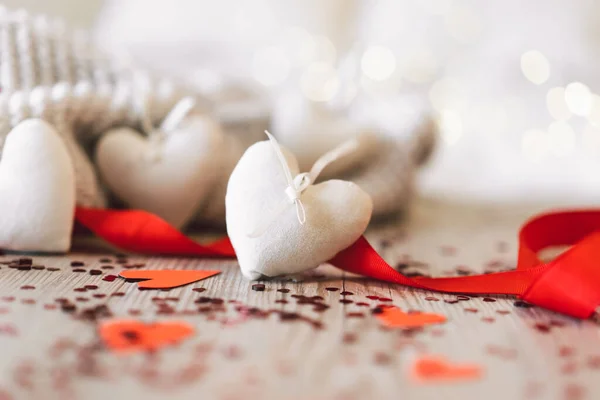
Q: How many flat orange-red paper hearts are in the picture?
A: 4